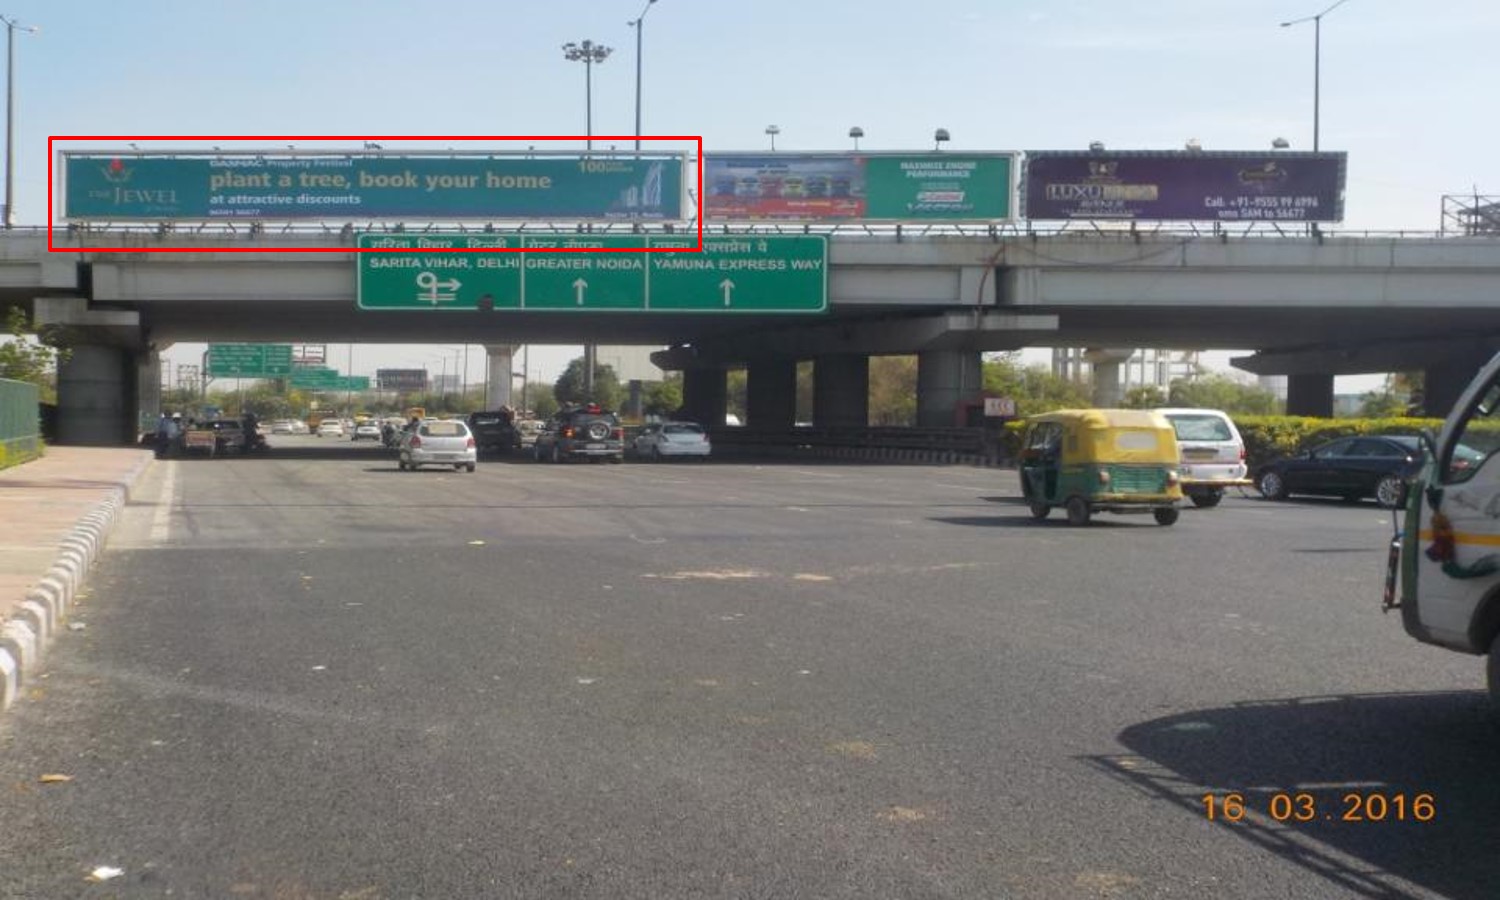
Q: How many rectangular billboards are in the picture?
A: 3